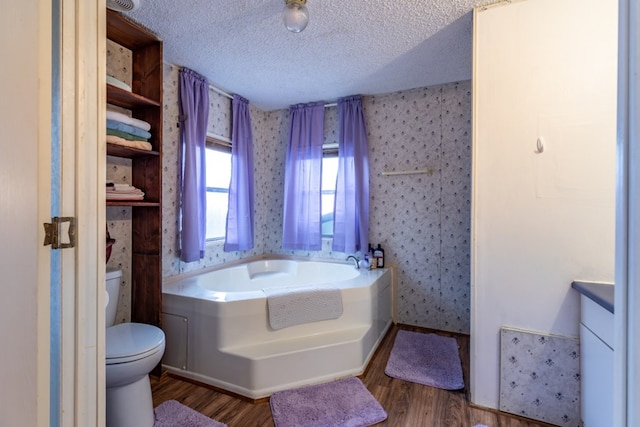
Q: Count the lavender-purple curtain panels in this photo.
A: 4